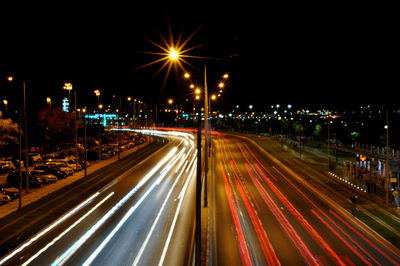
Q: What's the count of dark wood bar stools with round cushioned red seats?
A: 0